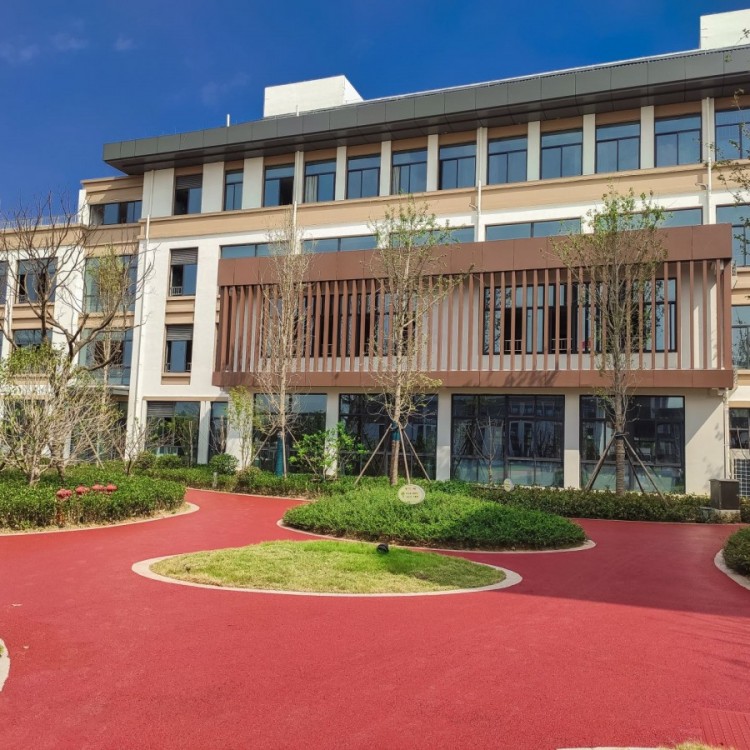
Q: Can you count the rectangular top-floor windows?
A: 13